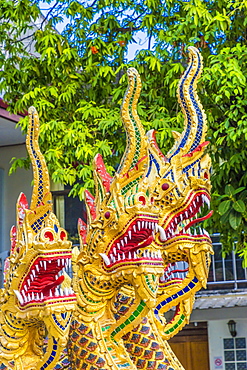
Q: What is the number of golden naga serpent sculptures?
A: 3